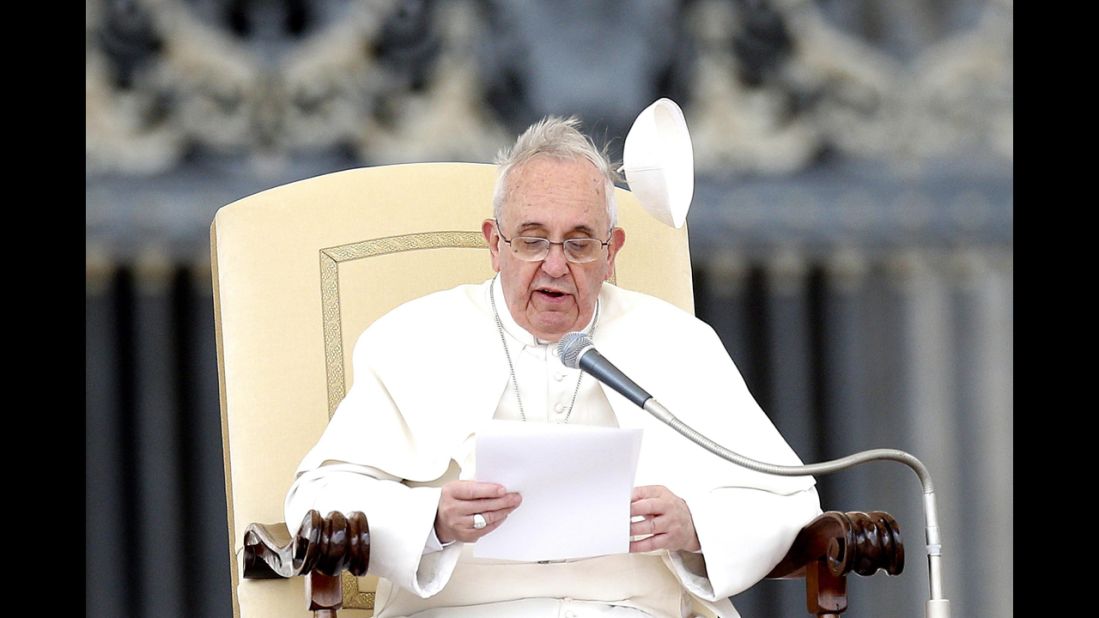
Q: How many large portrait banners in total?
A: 0